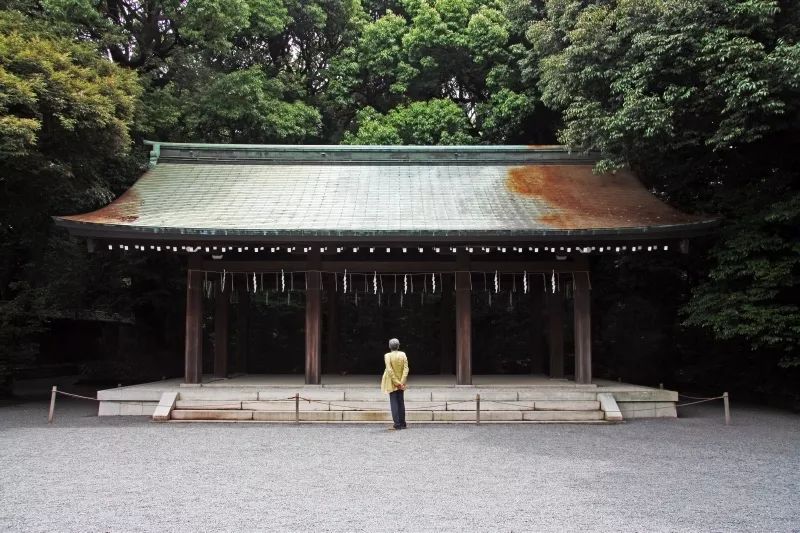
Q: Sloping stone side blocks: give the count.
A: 2